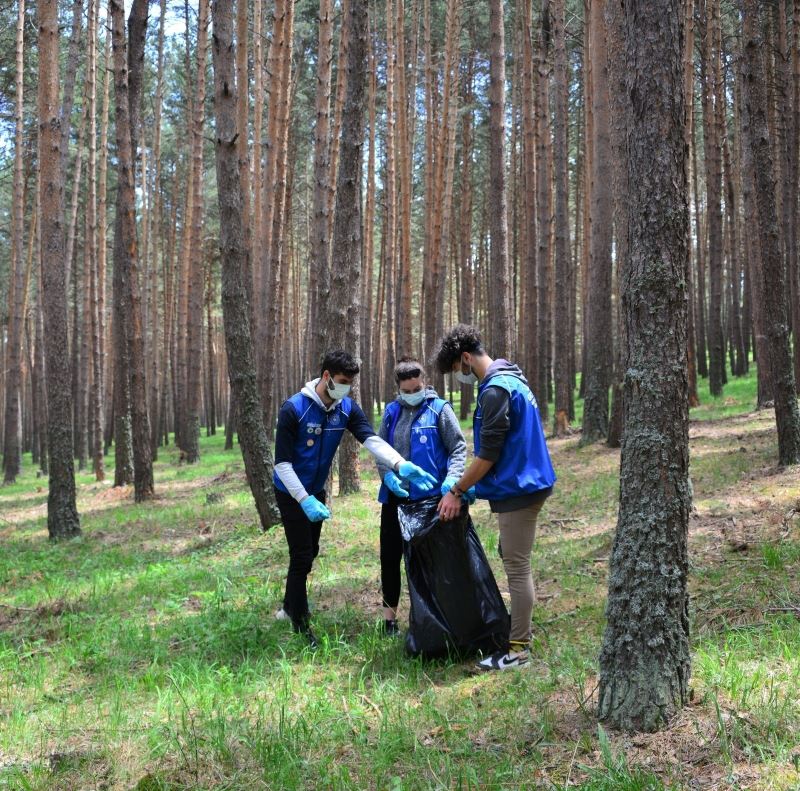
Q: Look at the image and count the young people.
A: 3